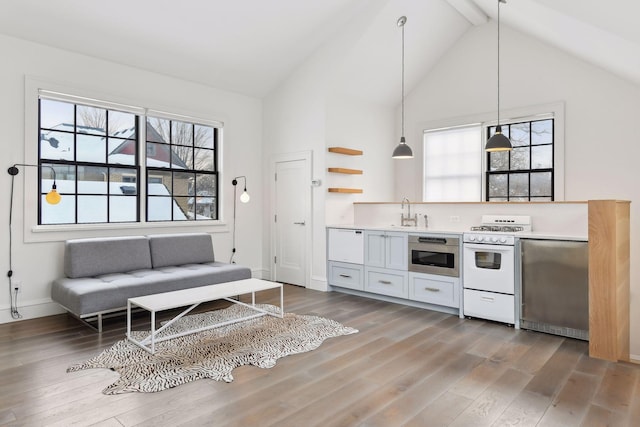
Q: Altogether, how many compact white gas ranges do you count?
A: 1